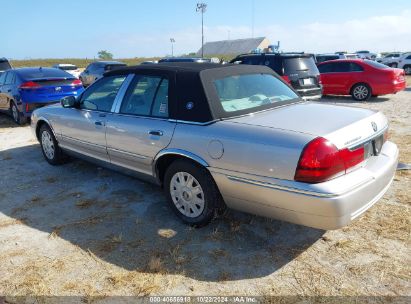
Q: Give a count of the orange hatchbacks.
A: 0